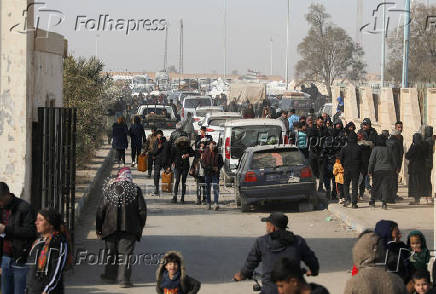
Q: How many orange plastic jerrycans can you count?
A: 2